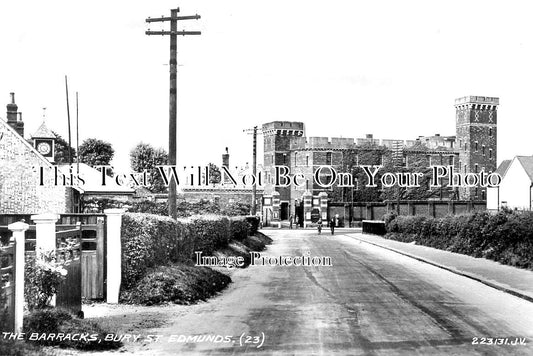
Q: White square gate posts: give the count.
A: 3